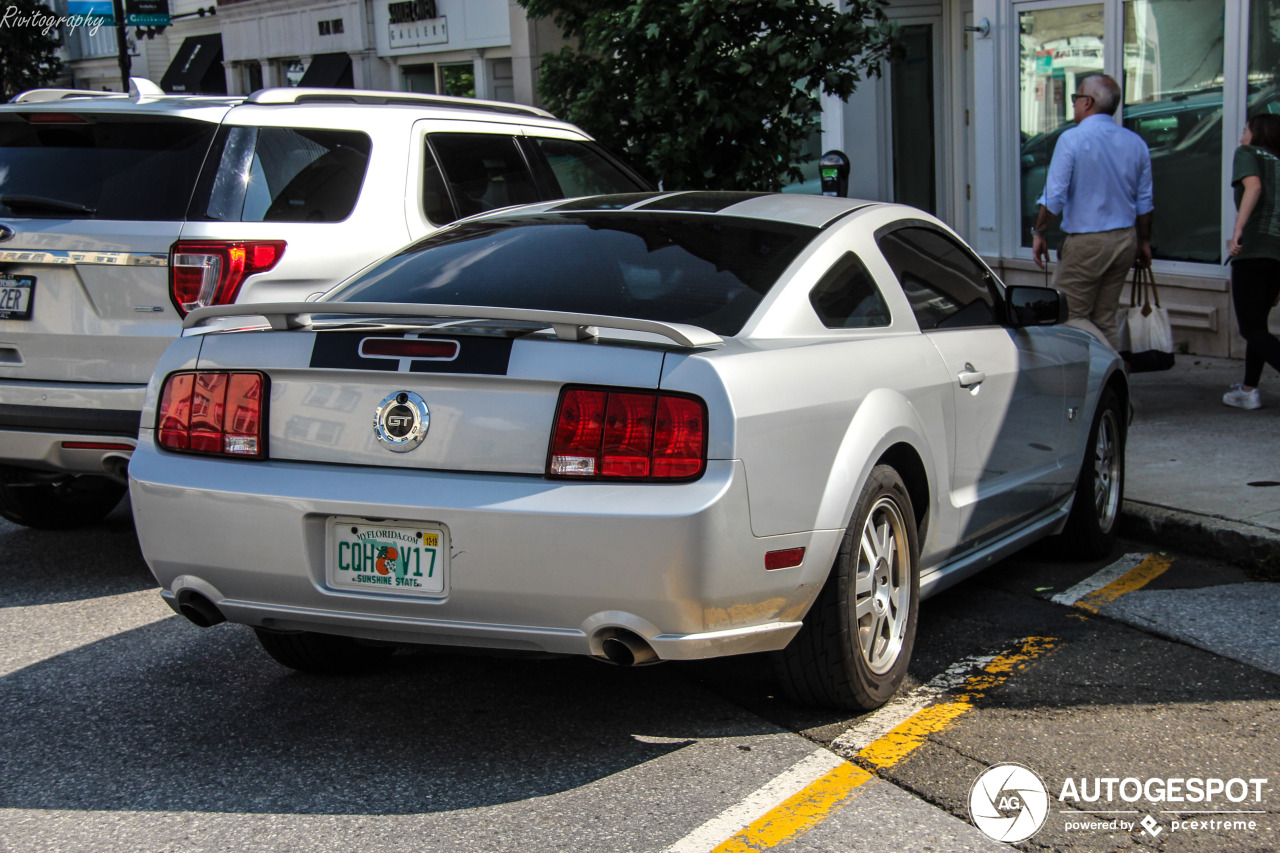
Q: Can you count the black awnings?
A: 2